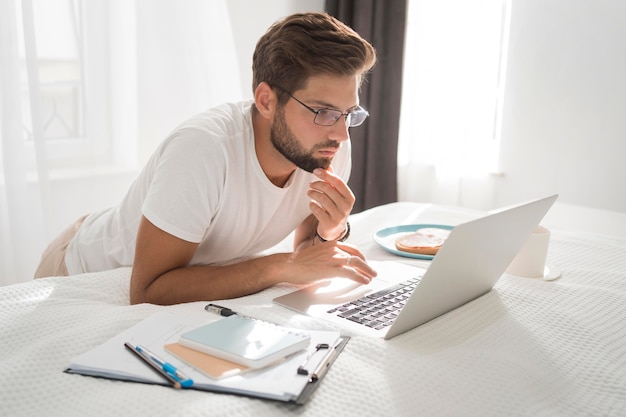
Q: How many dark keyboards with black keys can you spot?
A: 1